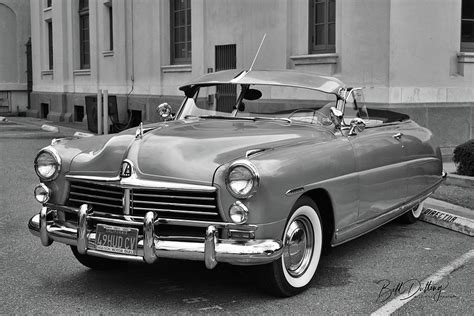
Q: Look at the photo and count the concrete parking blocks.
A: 4